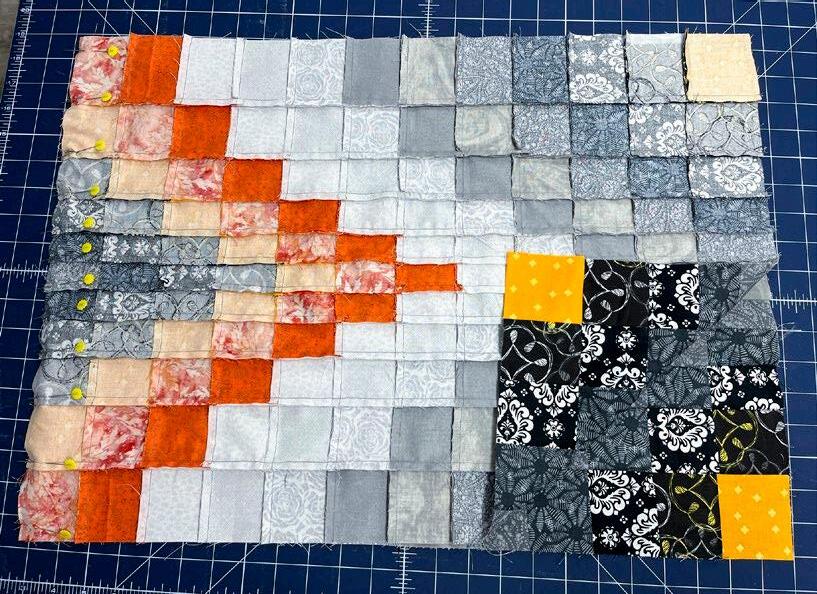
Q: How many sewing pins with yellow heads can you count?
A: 12